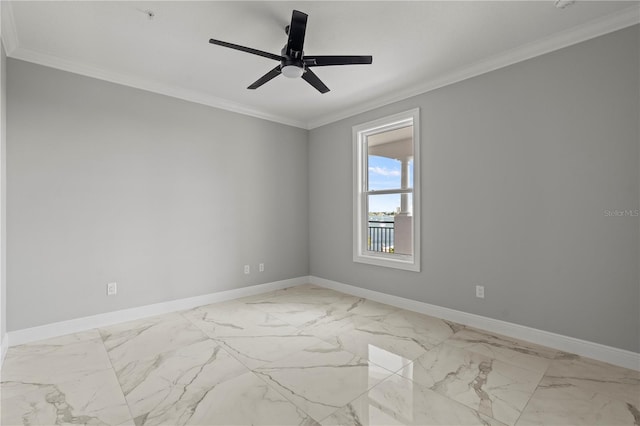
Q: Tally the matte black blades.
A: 5